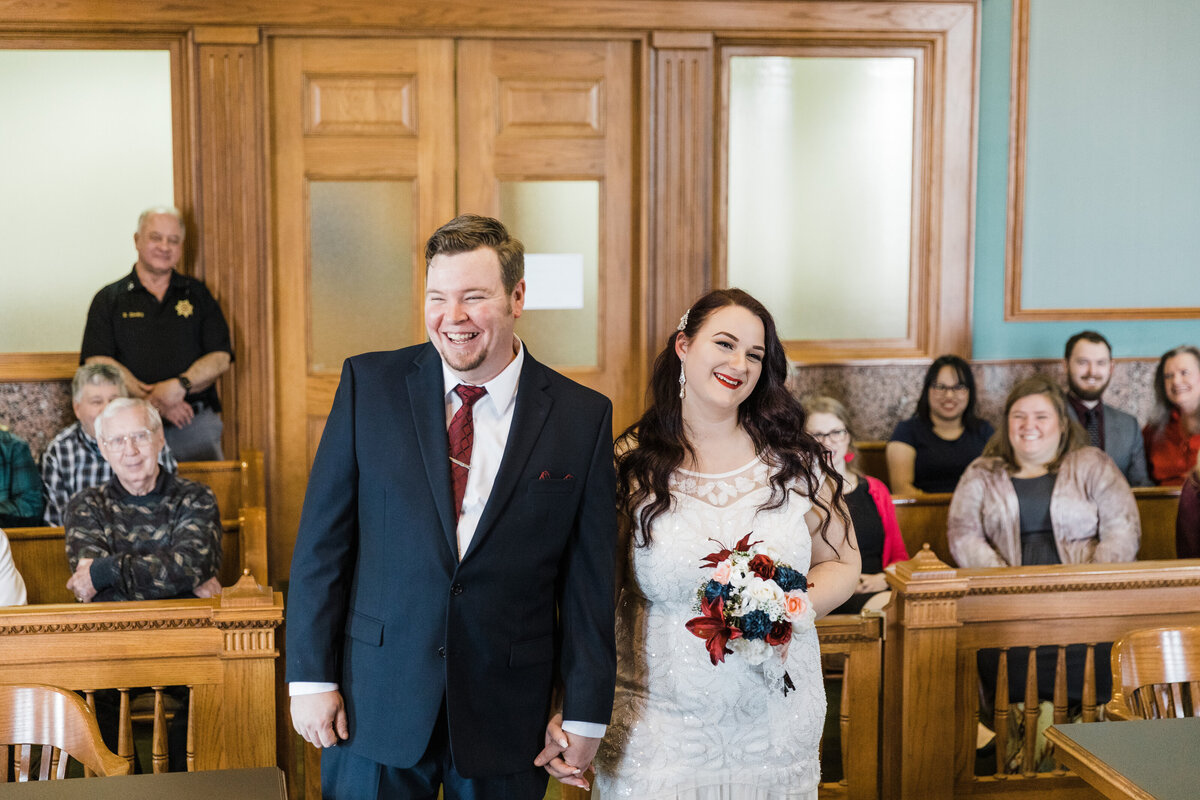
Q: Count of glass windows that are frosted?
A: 4